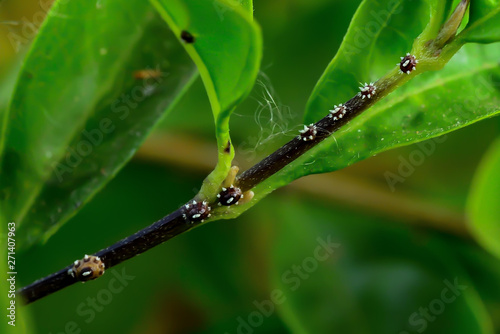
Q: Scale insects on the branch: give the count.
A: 7